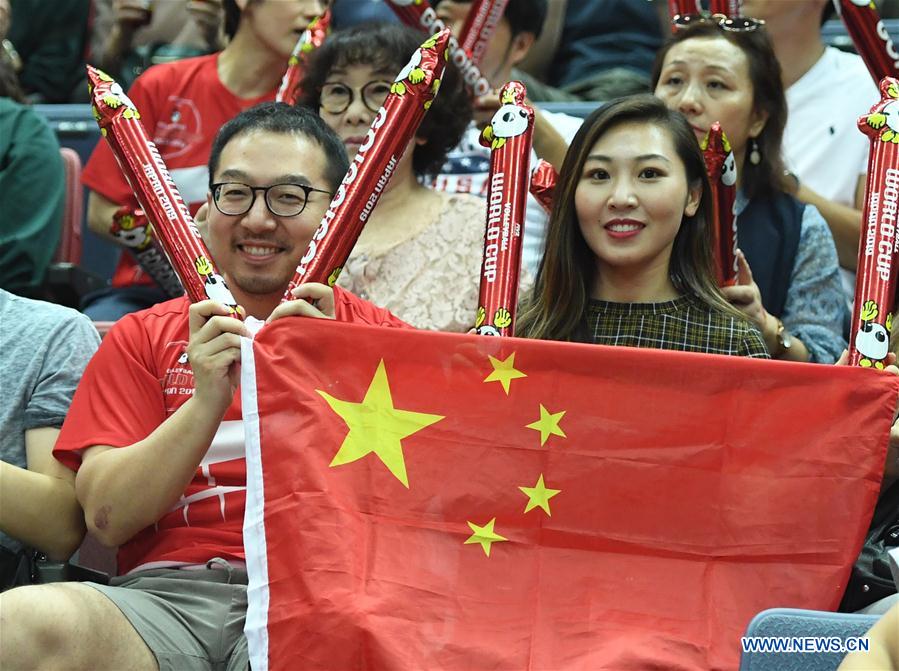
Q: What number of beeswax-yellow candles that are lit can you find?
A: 0